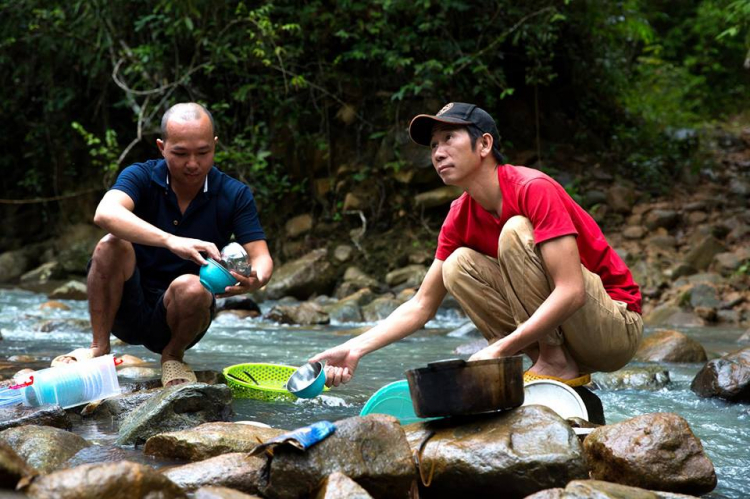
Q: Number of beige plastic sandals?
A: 2